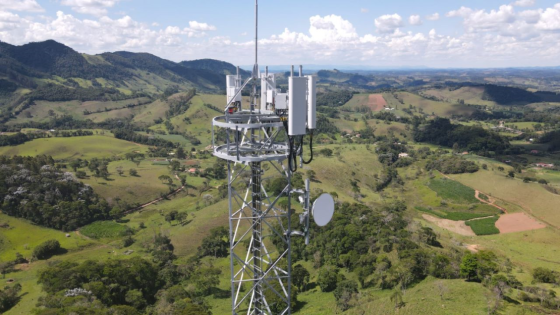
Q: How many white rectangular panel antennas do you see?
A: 4